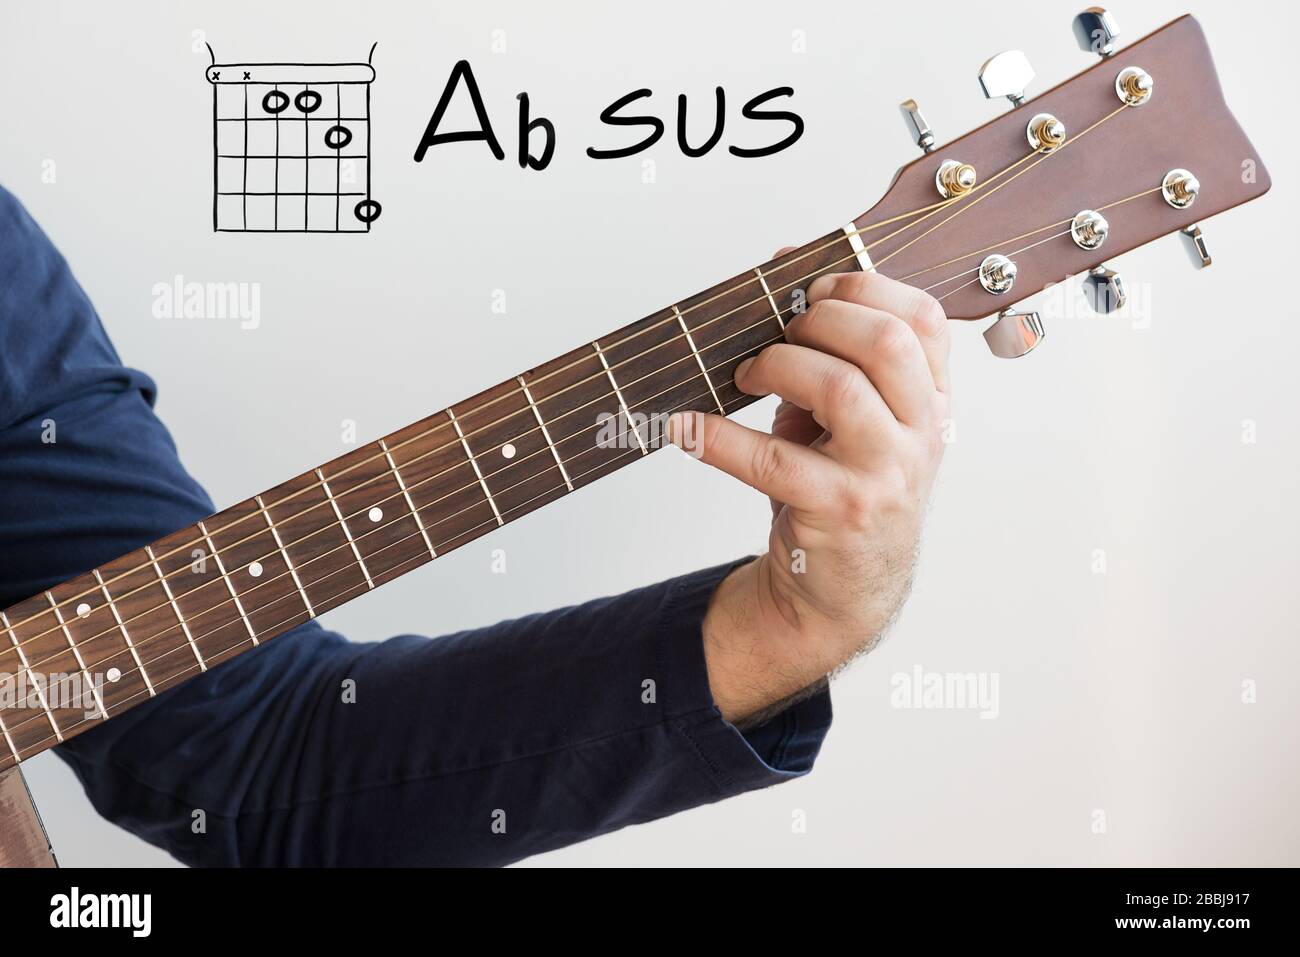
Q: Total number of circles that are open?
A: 4